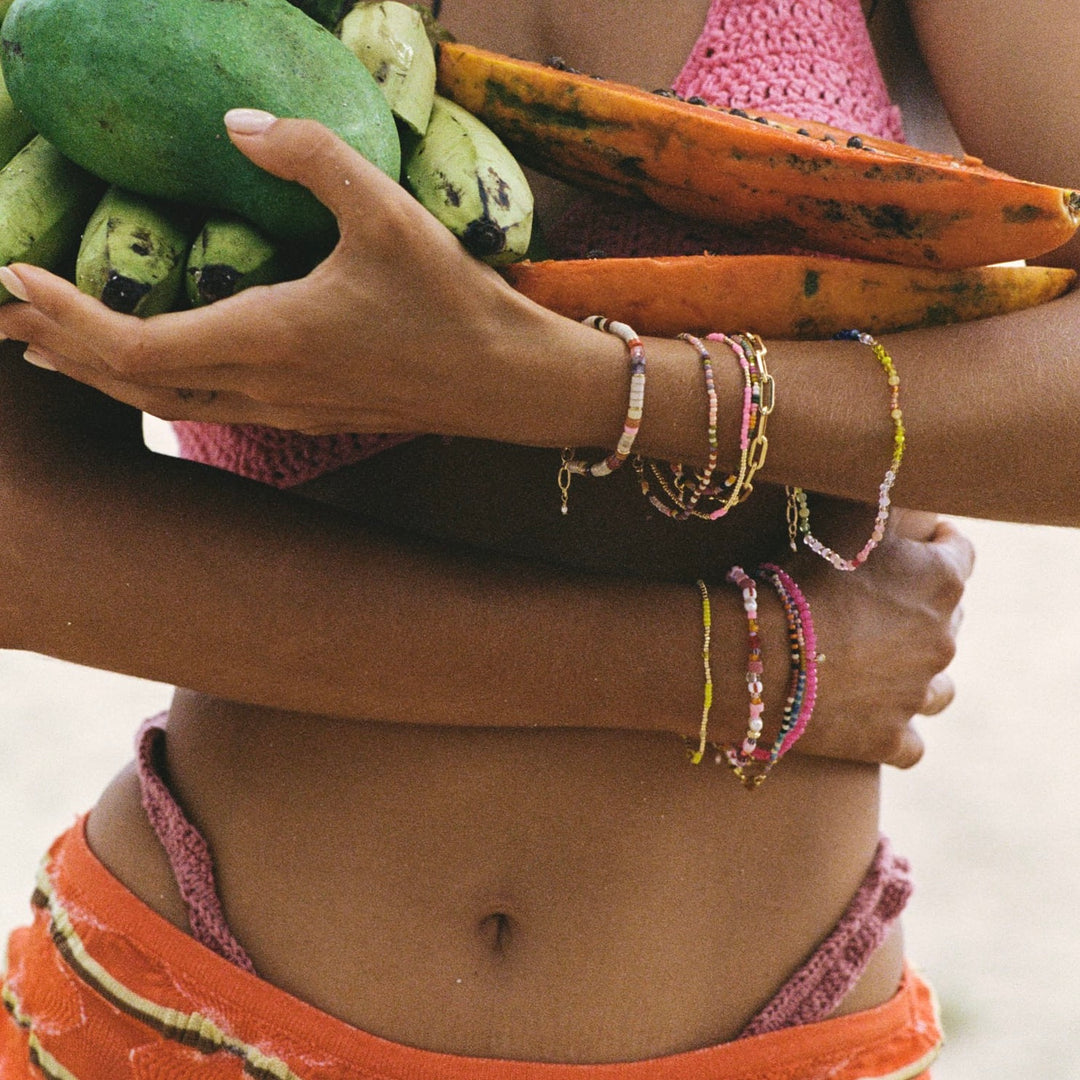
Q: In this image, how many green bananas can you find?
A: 6